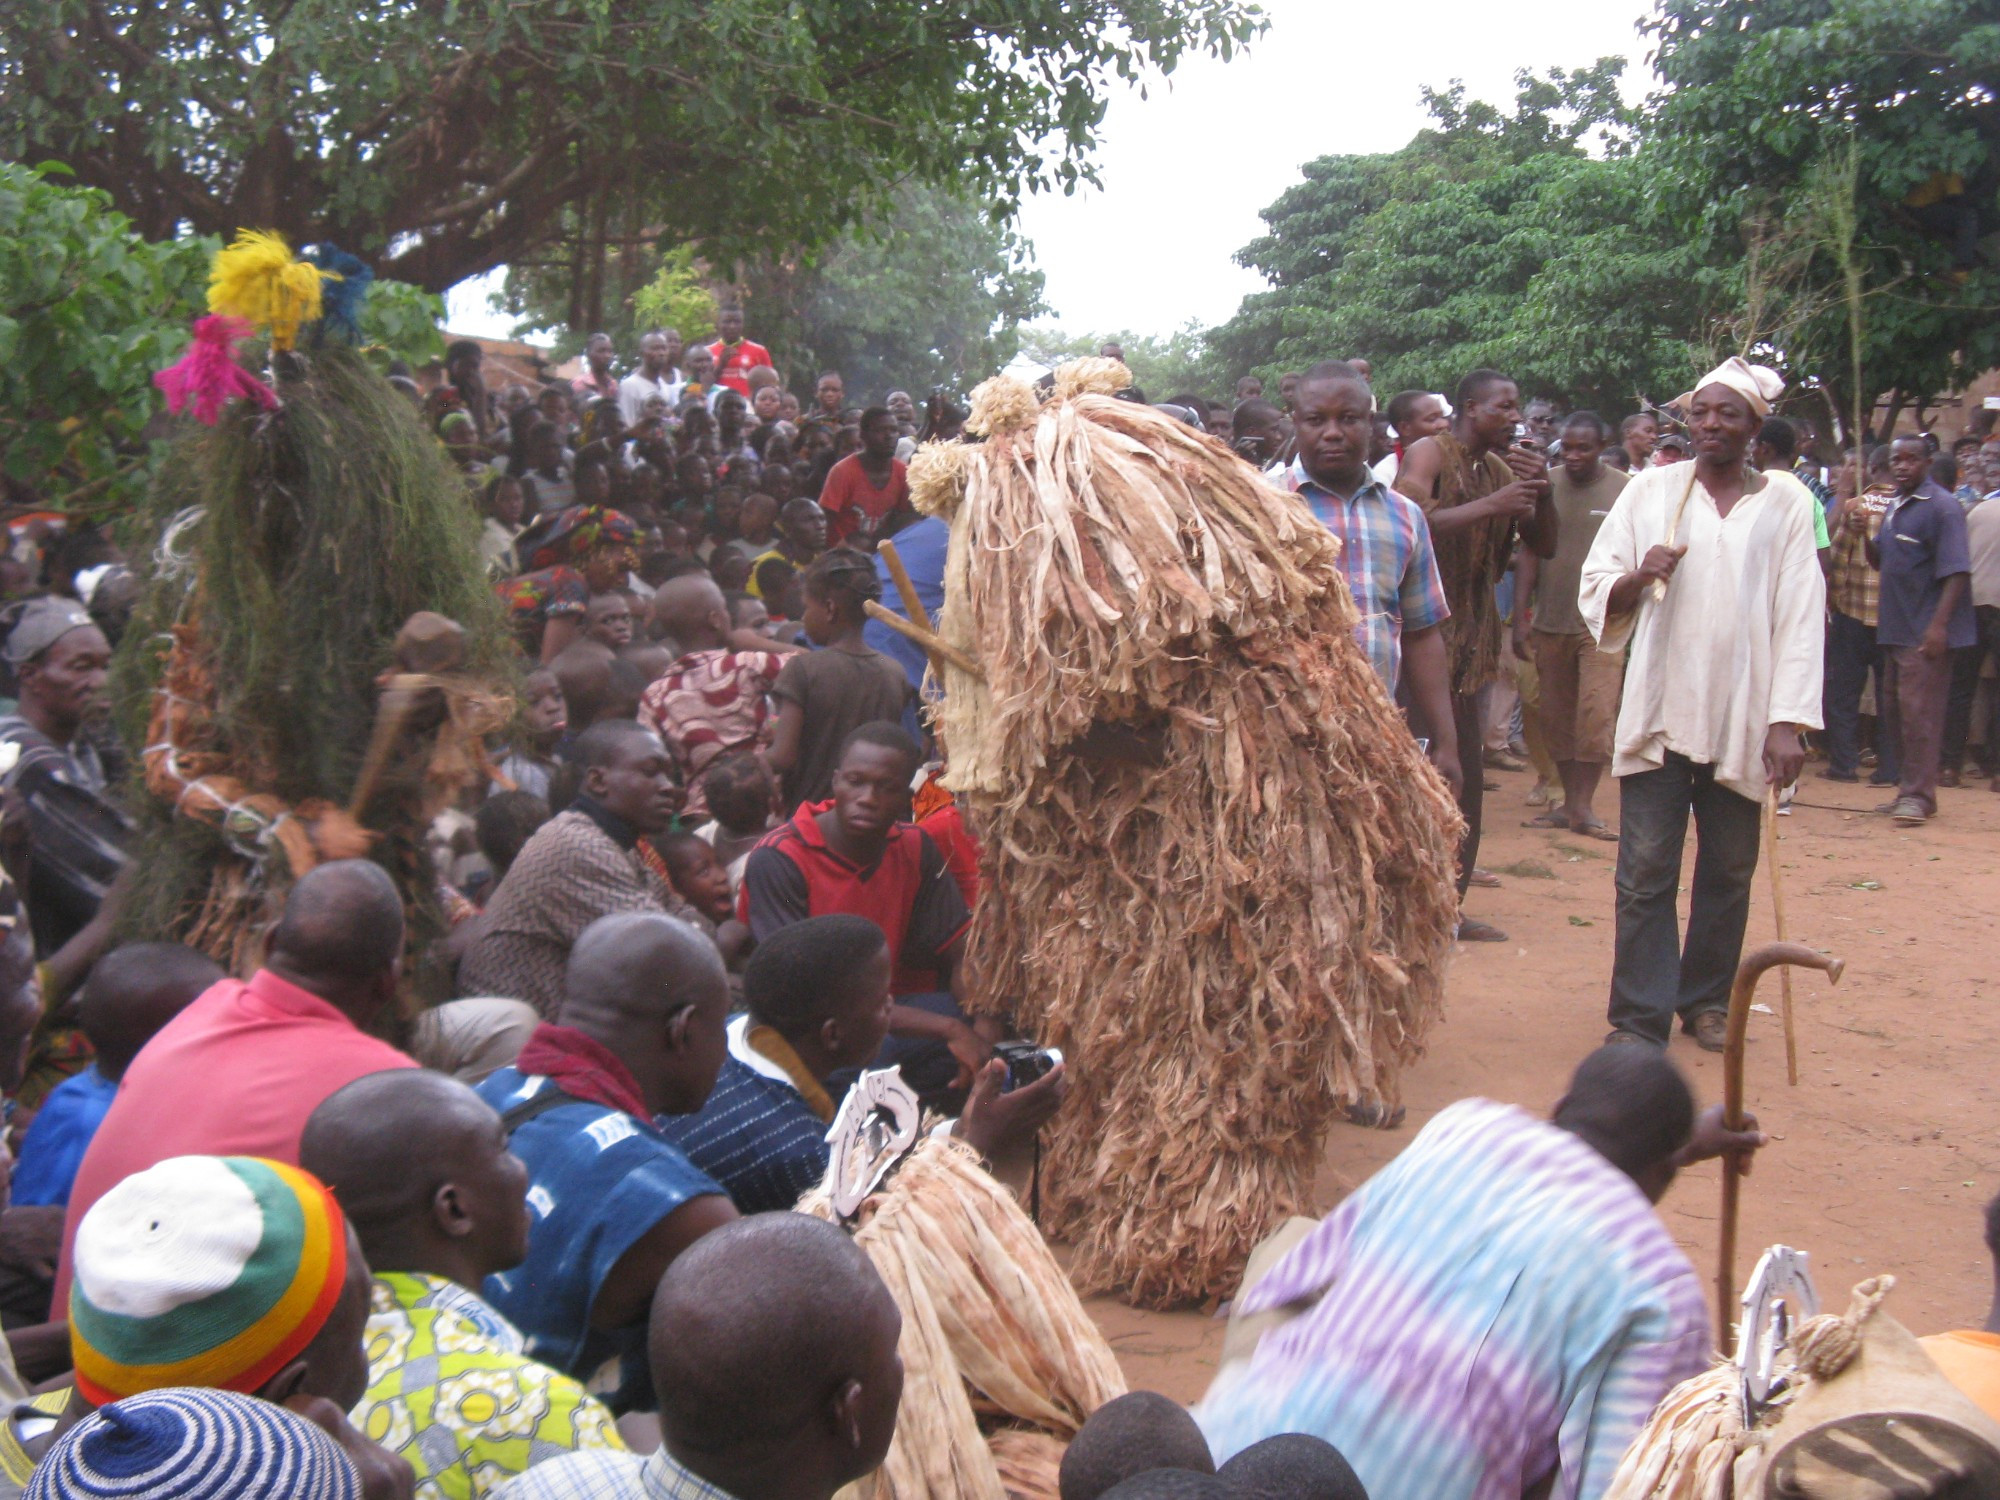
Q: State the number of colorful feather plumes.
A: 3